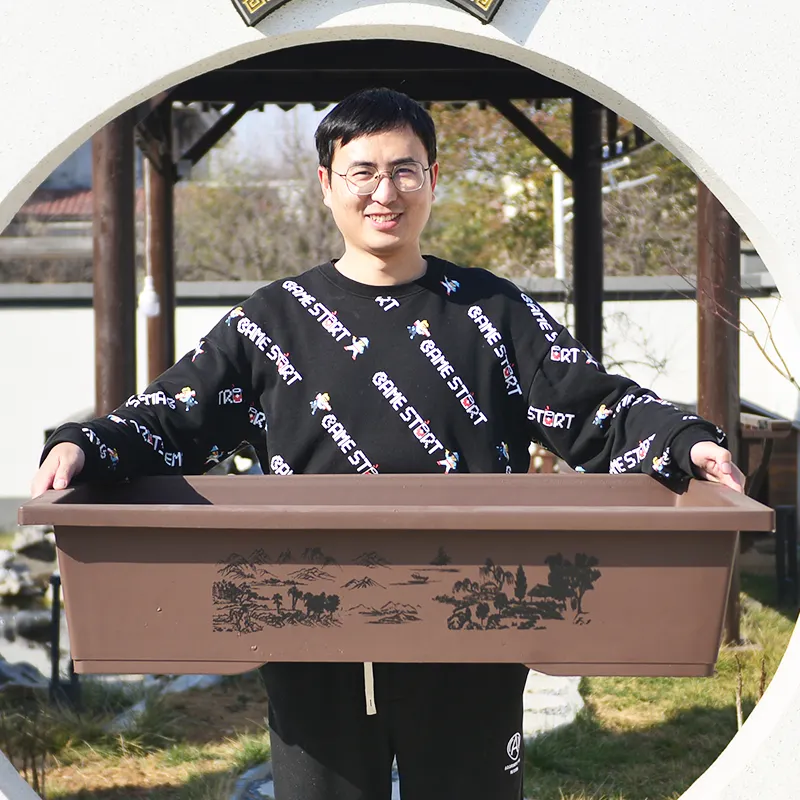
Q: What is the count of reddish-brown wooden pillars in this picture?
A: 3